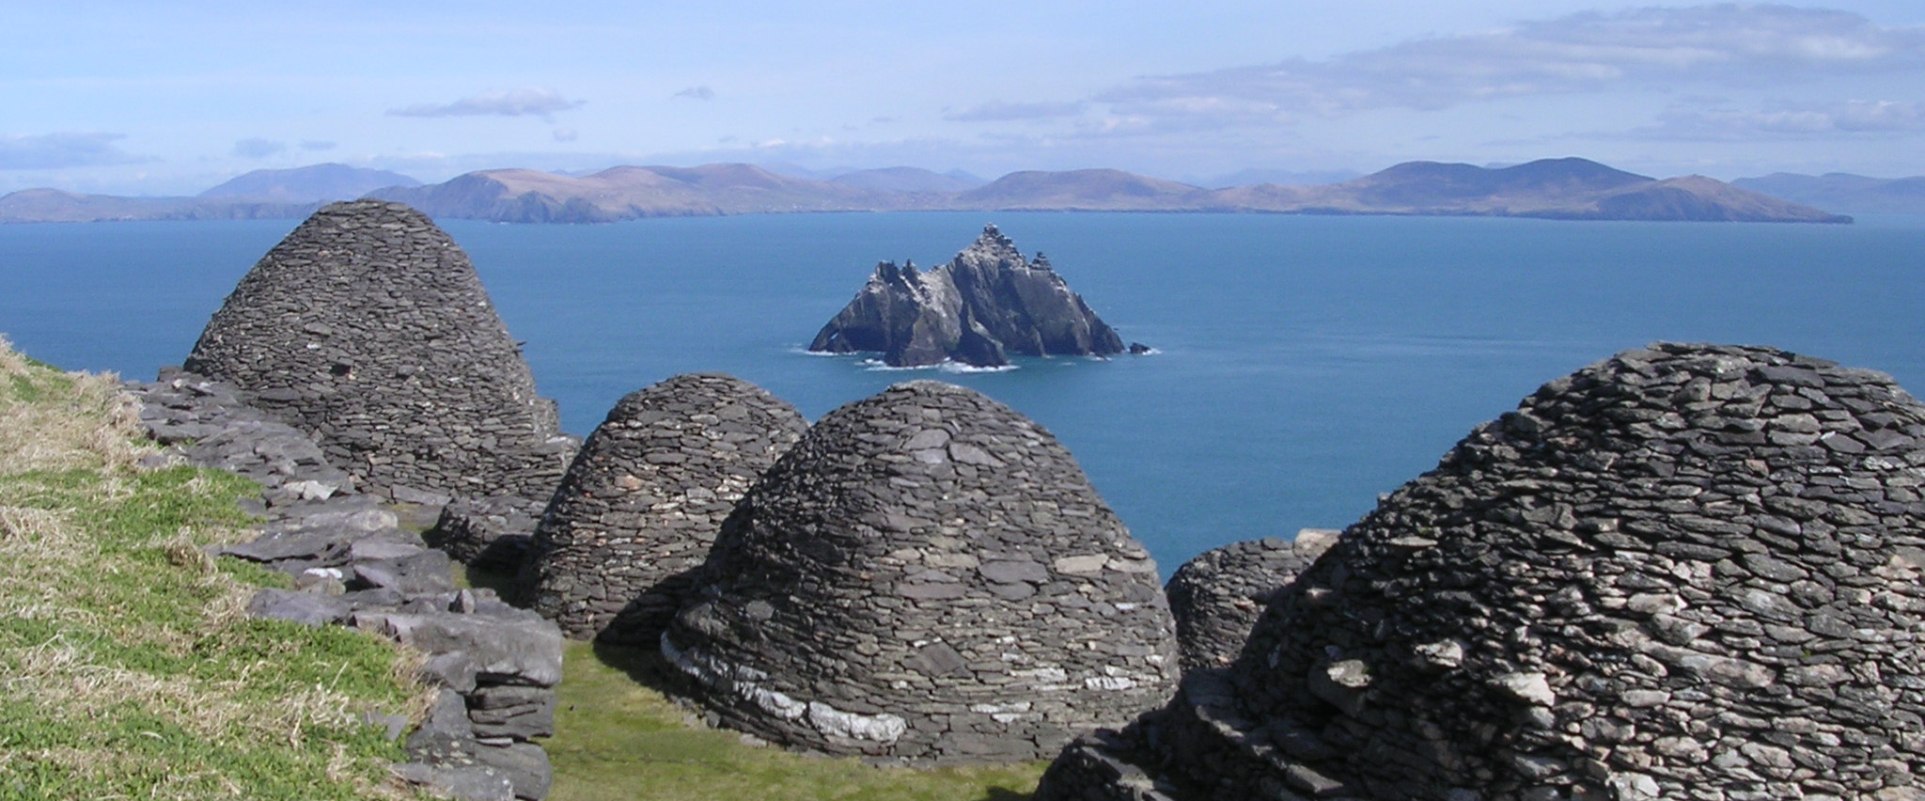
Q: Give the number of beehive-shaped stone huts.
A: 5